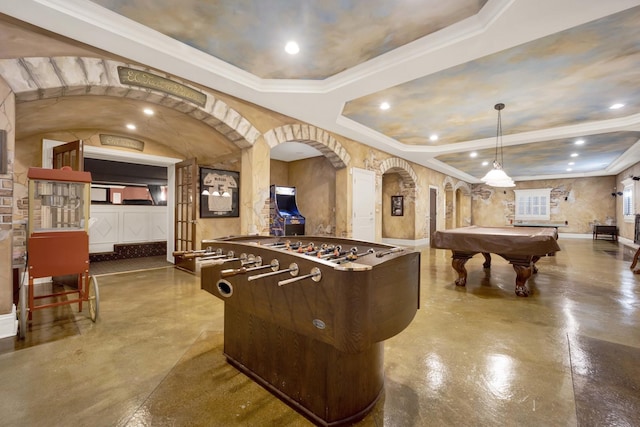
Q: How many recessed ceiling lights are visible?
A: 12